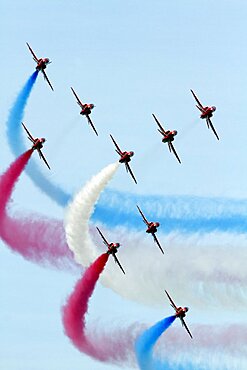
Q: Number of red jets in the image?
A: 9